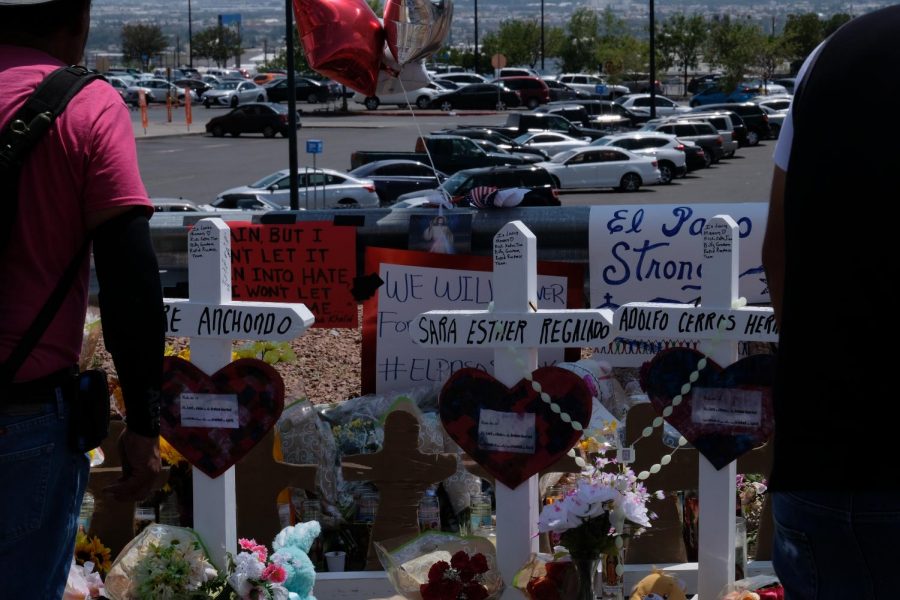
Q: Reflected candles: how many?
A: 0